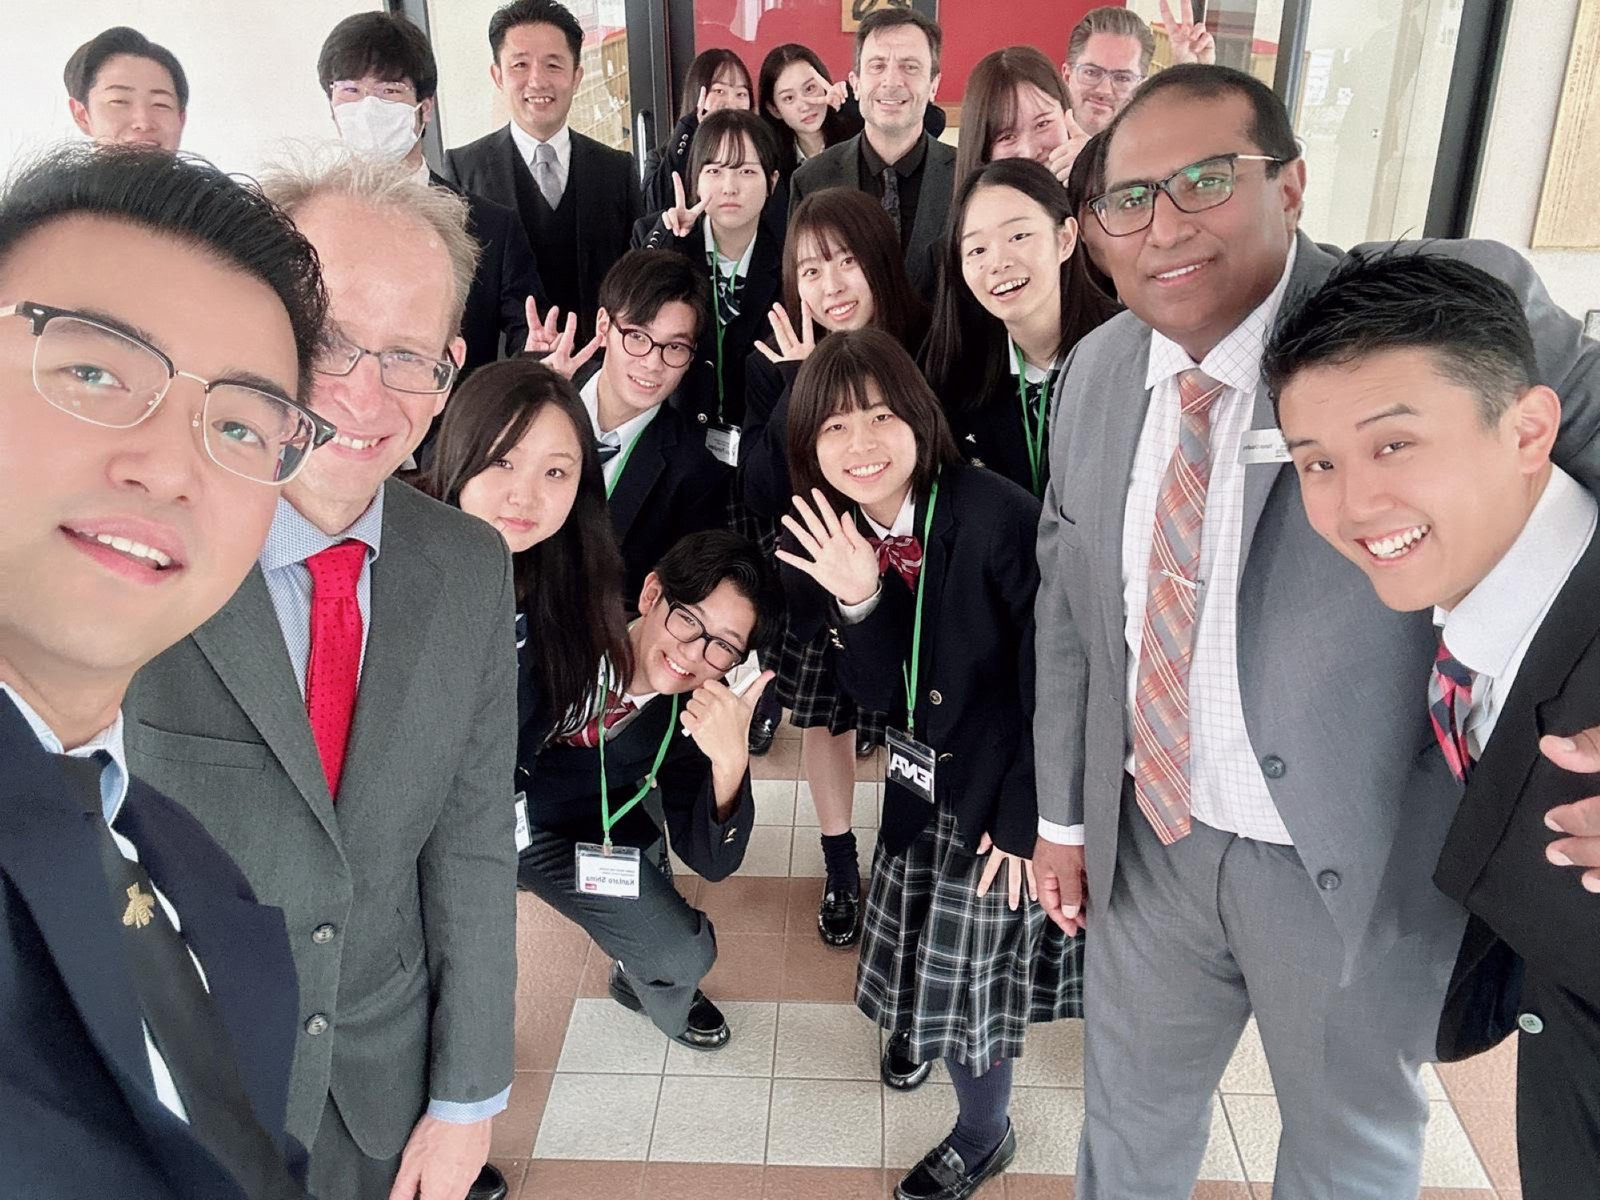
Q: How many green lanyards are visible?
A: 5